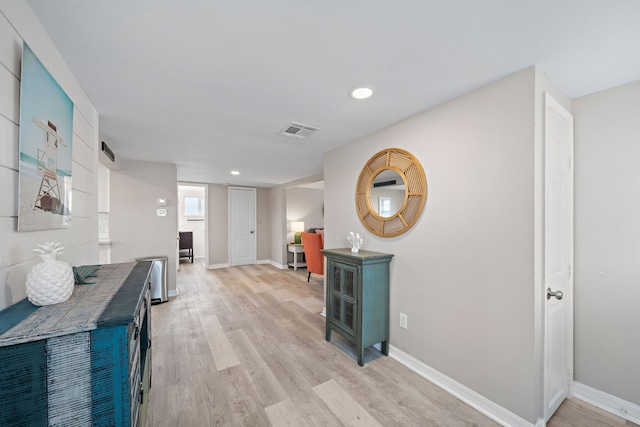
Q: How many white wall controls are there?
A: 2